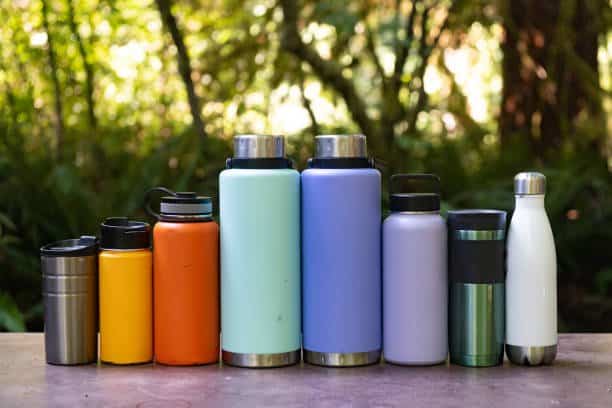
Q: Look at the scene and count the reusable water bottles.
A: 8